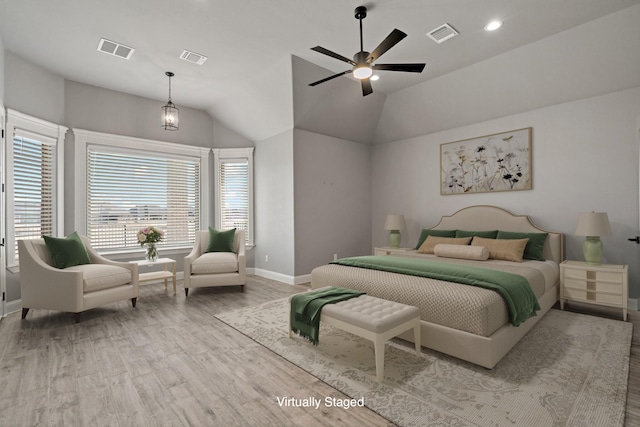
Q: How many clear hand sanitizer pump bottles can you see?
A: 0